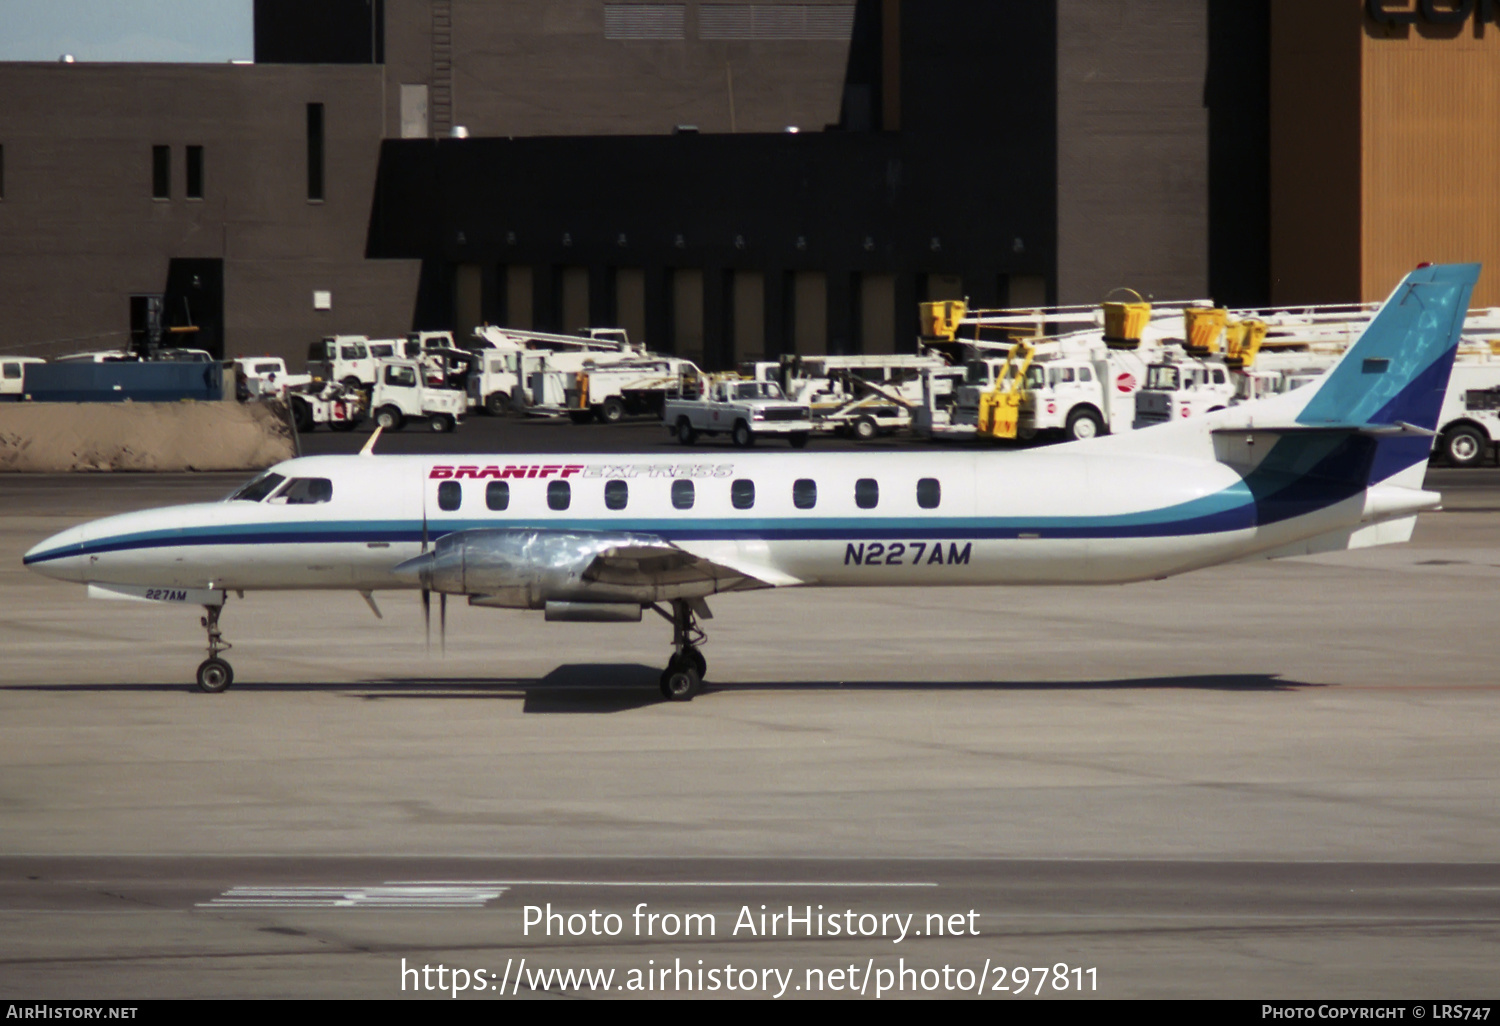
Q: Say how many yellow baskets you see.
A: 5